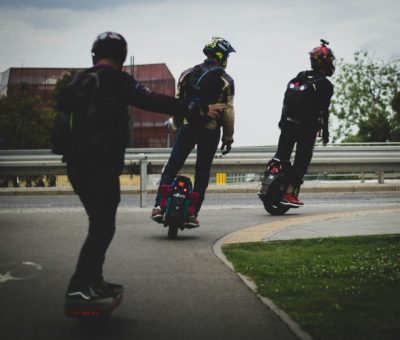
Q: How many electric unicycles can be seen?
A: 2